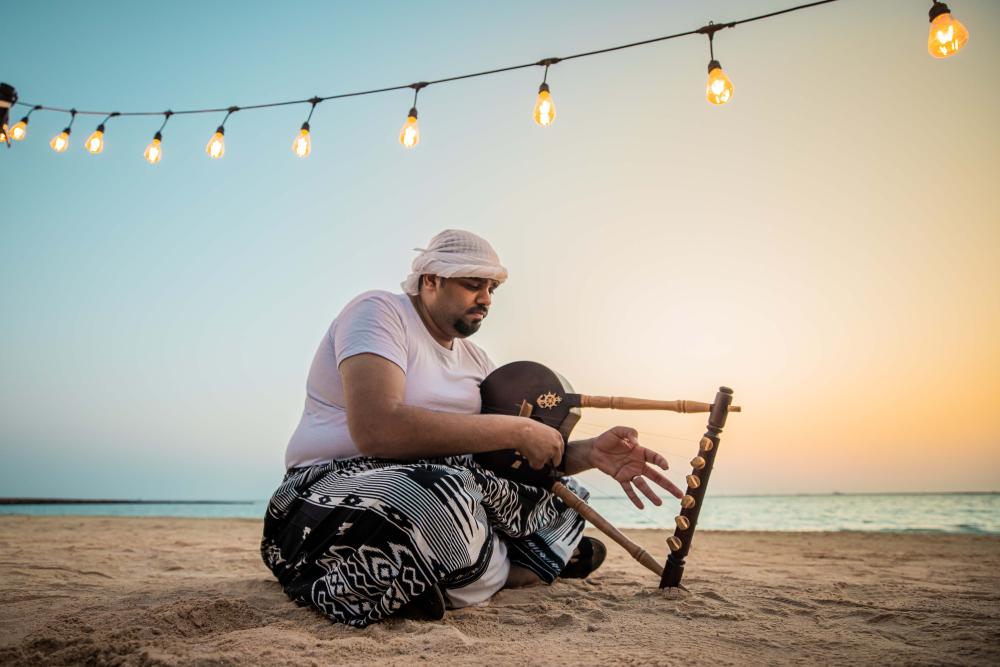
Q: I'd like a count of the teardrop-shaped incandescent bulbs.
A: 11